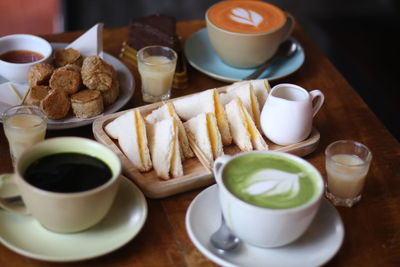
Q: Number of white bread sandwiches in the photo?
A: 8